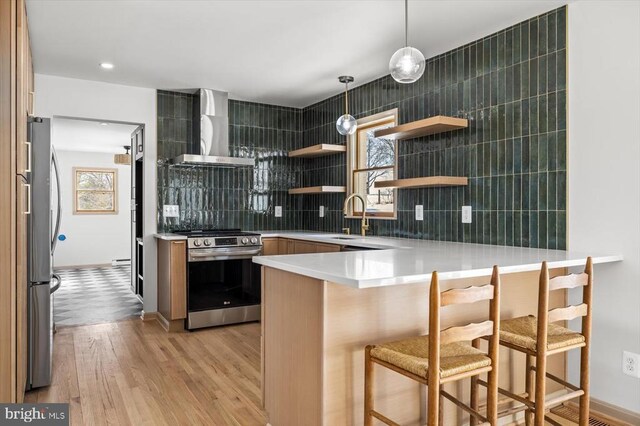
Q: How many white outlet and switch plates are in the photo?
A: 6